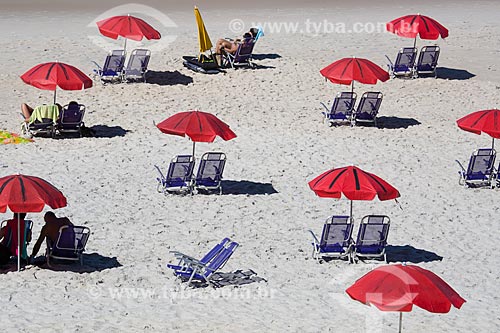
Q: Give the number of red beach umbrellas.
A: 9